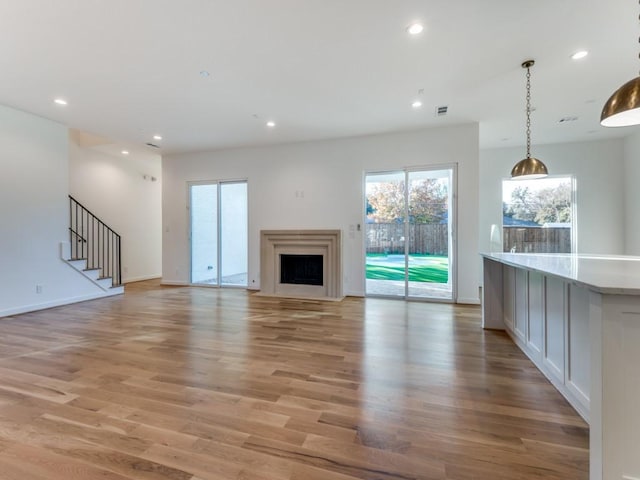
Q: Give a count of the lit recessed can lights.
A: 7